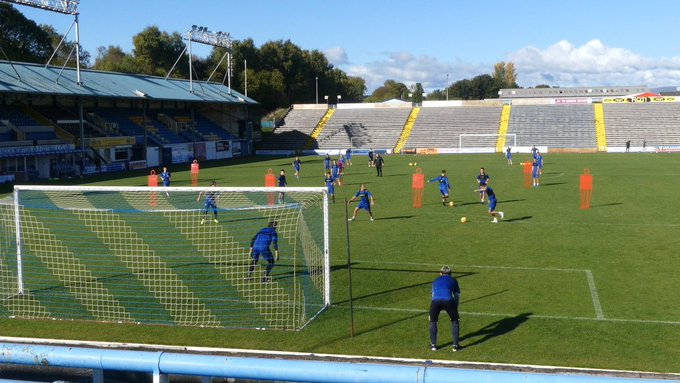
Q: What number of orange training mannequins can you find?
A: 6